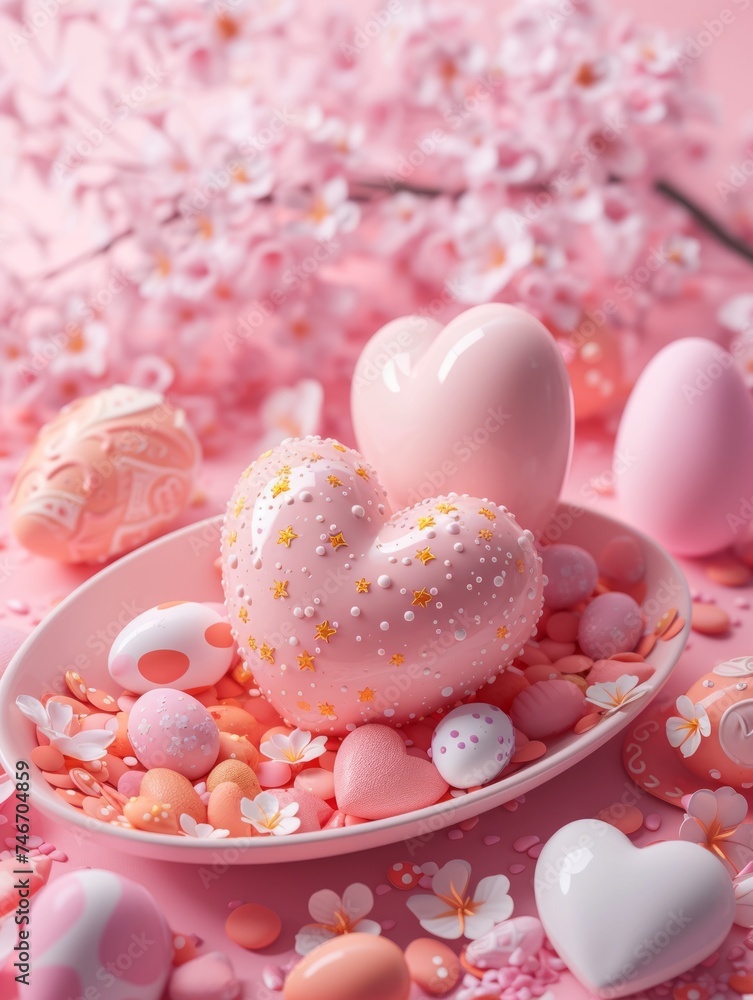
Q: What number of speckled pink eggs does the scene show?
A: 3